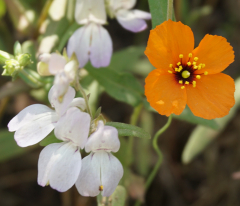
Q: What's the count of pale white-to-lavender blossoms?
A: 5